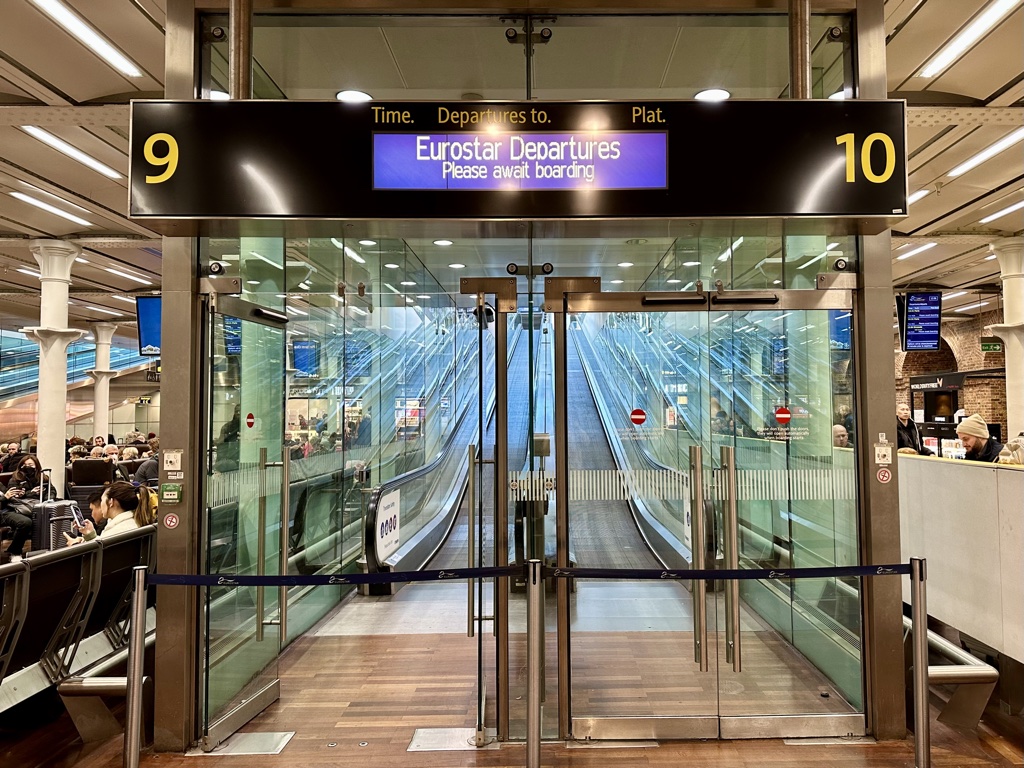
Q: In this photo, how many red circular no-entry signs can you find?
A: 3